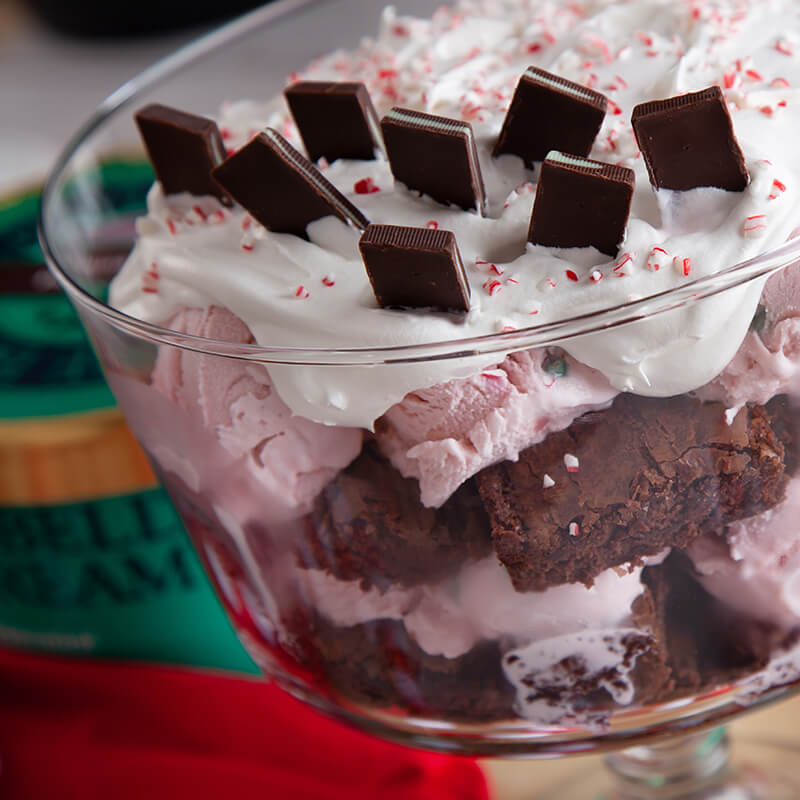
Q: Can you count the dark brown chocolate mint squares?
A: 8